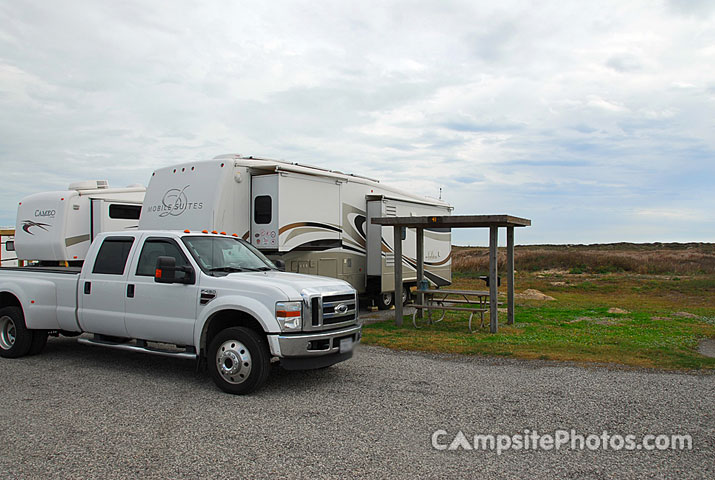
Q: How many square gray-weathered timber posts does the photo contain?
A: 4